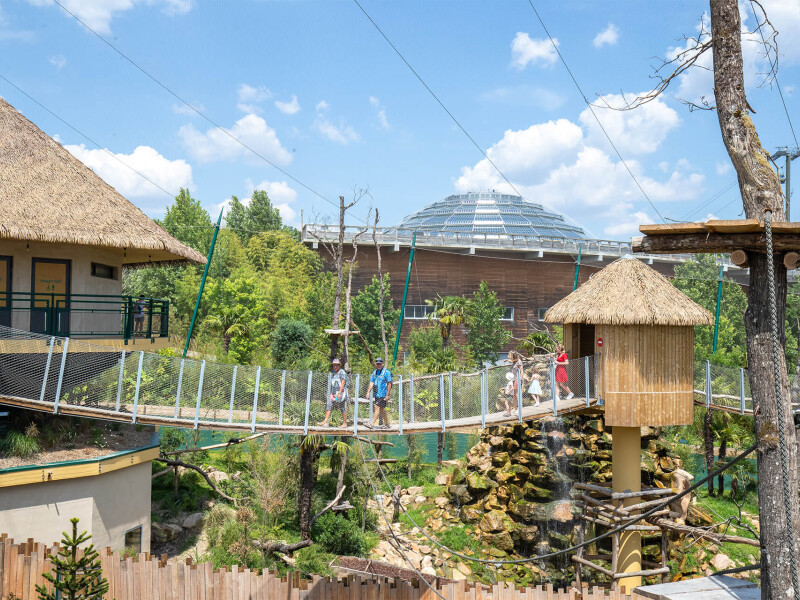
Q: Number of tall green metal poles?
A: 4